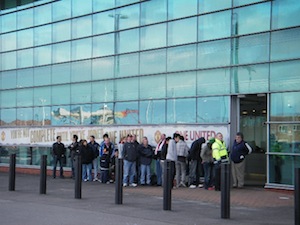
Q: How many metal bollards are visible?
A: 7